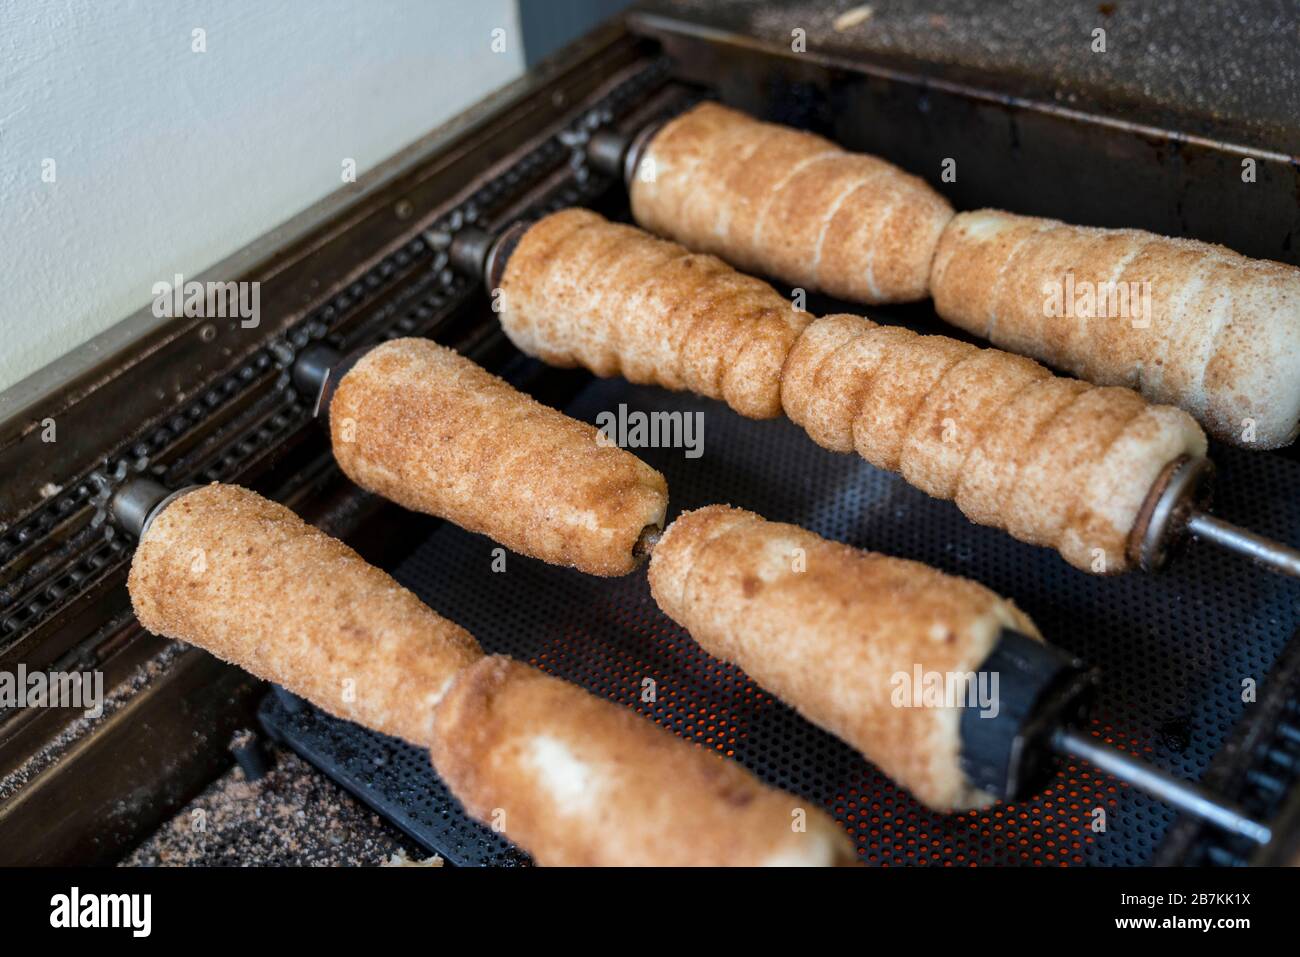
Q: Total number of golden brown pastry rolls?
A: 8